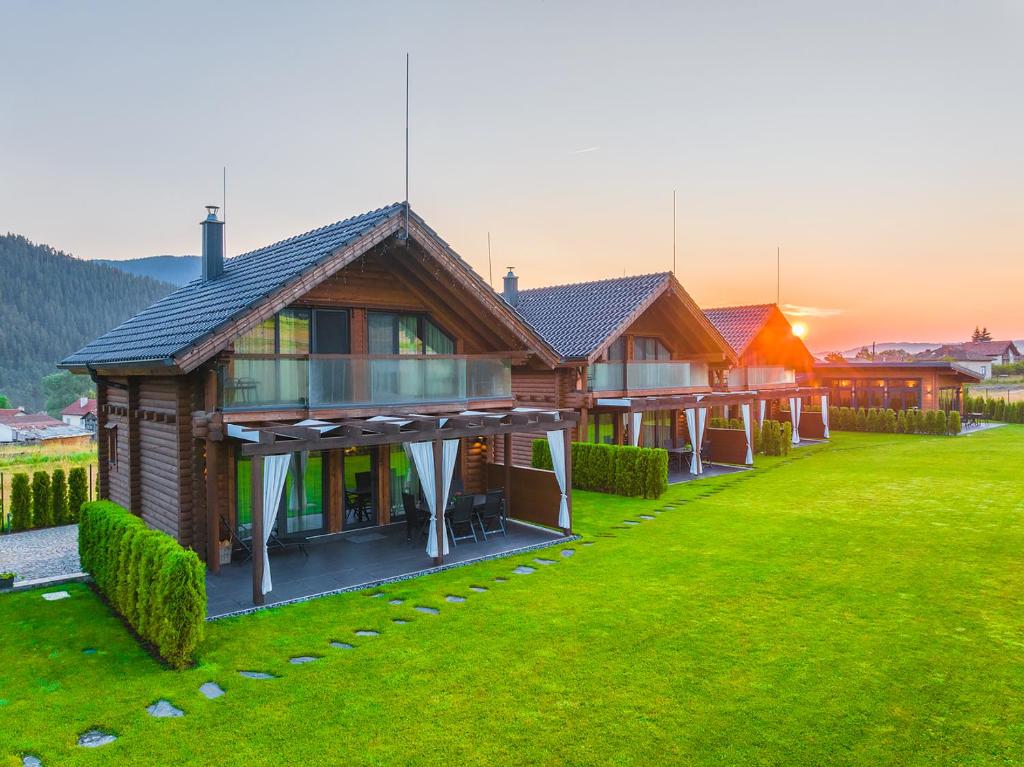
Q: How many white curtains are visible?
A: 12